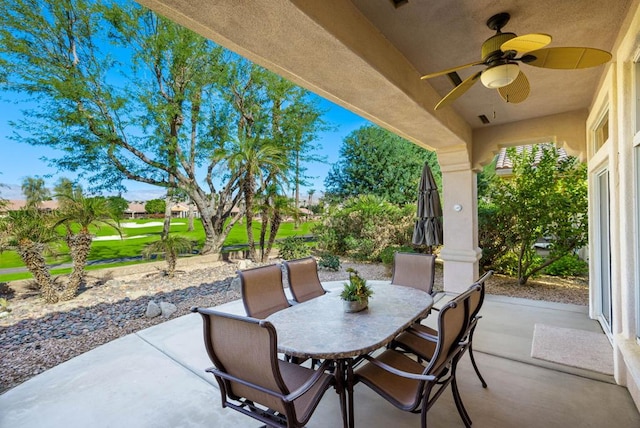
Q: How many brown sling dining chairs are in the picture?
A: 6